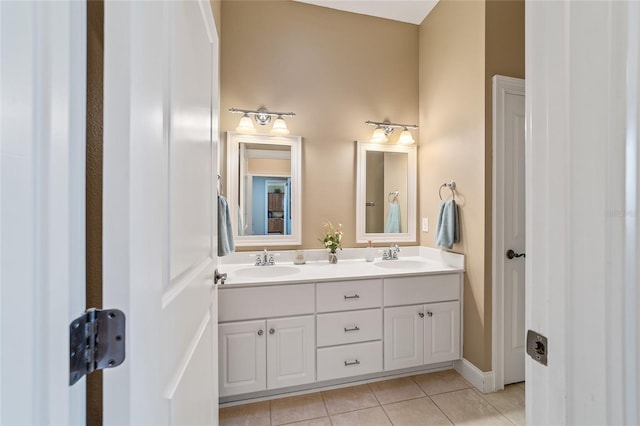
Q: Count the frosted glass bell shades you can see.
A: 4